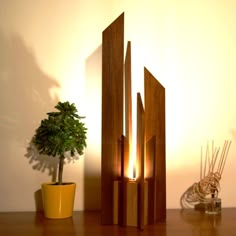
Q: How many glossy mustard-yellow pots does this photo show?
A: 1